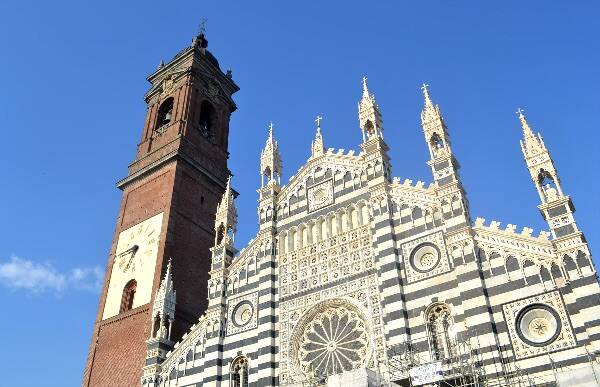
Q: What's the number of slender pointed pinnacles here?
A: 7